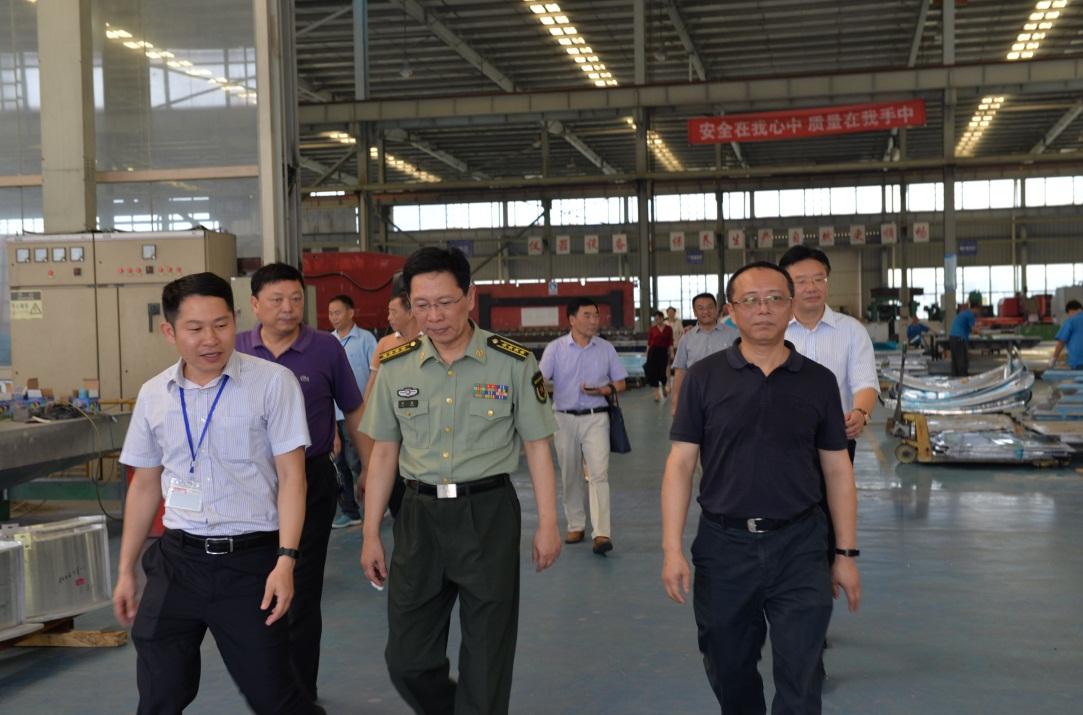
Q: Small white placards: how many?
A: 13